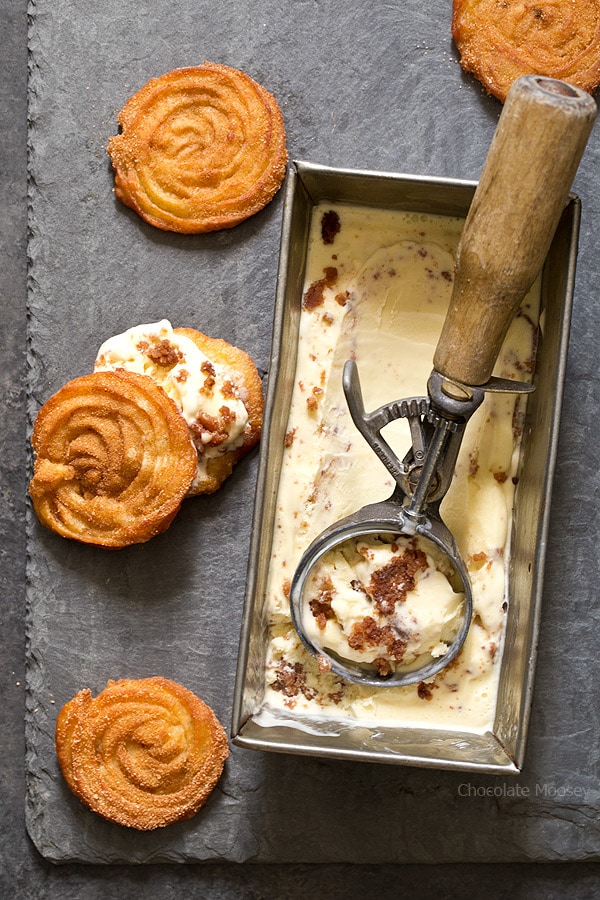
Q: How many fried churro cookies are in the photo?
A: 5